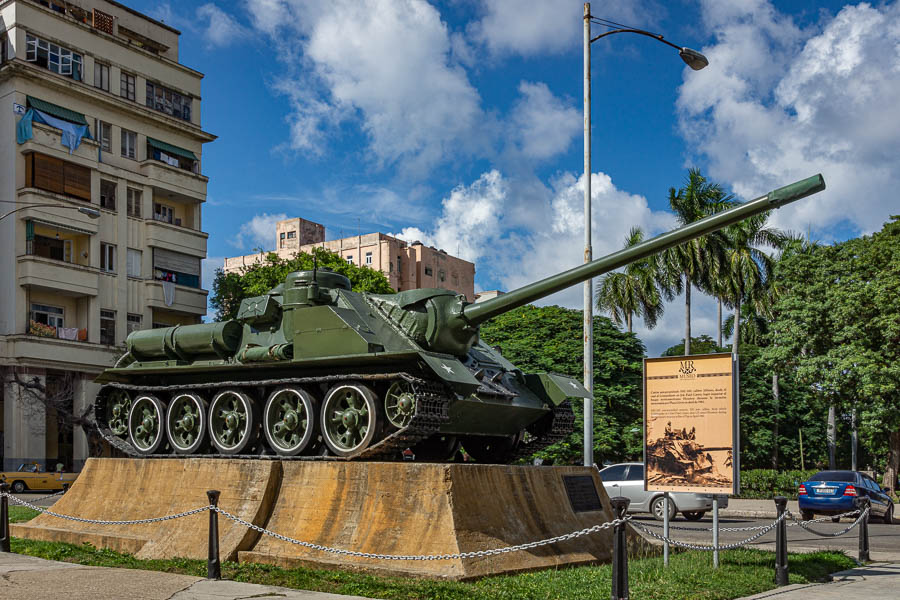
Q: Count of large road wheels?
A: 5